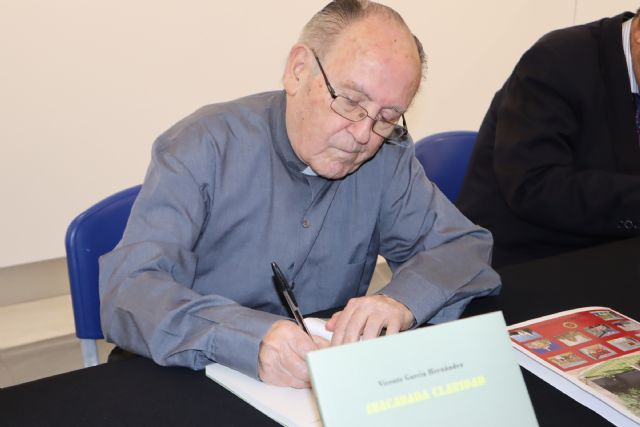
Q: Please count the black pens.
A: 1